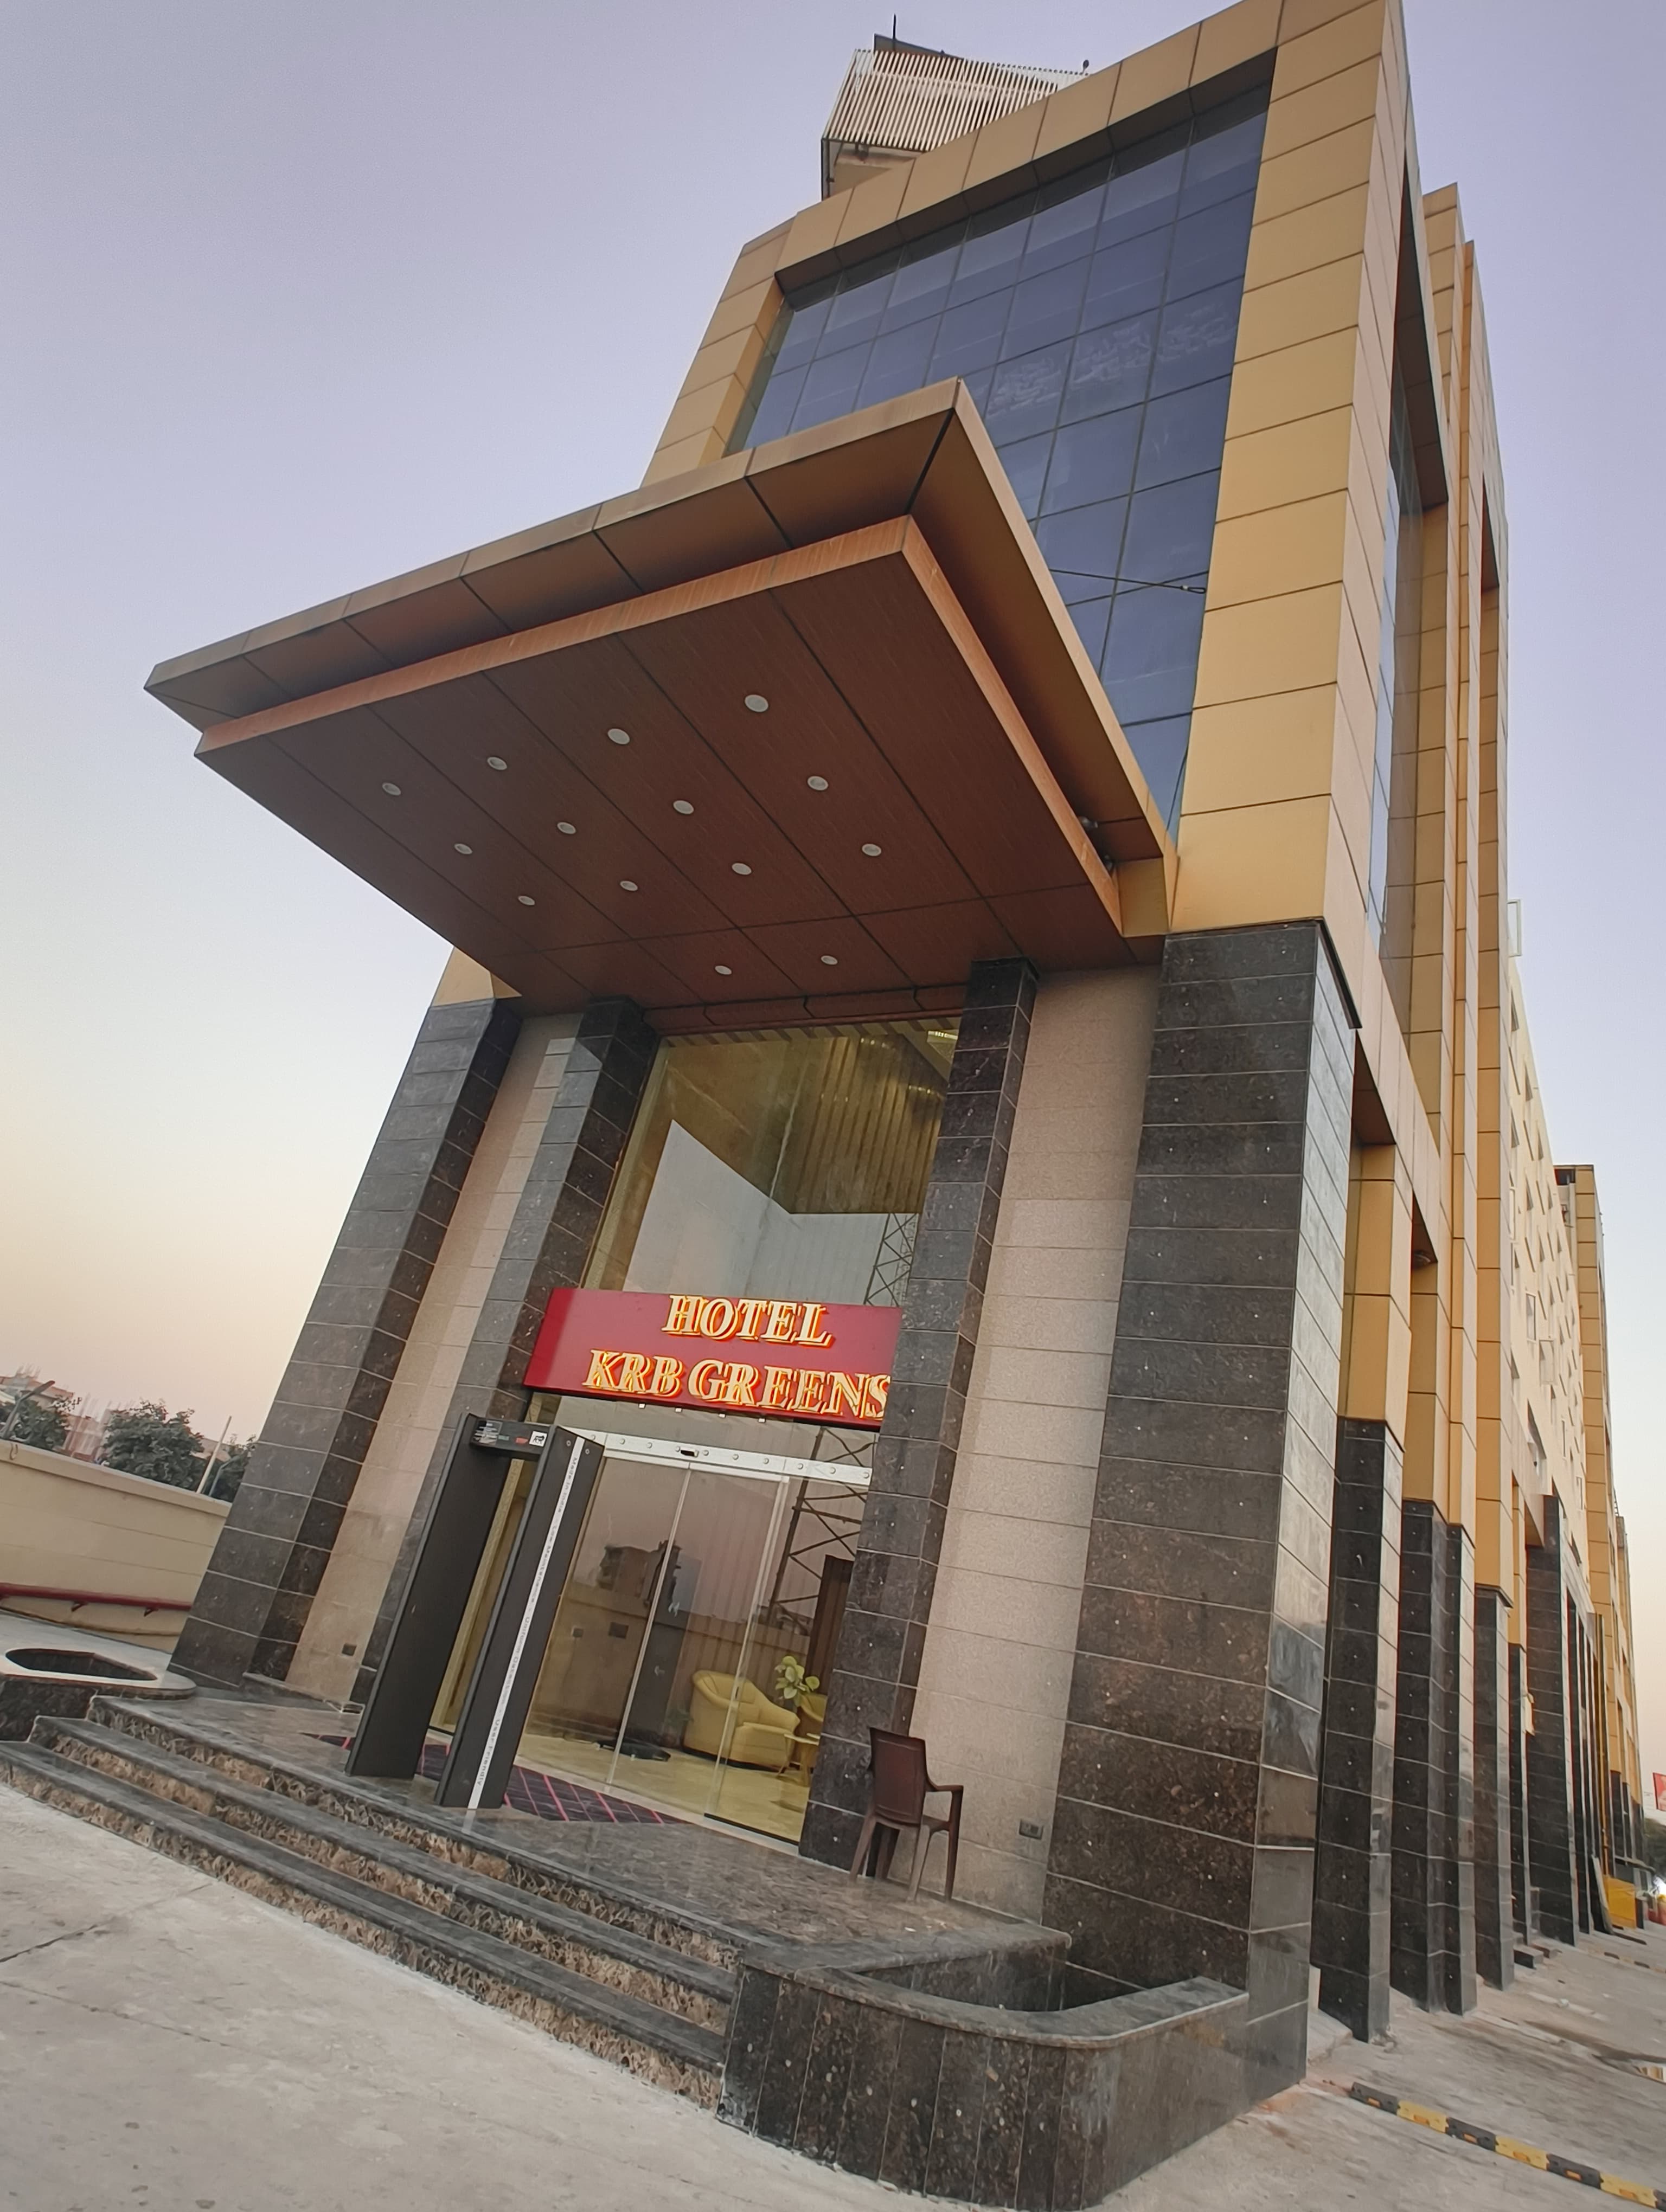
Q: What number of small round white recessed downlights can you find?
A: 14